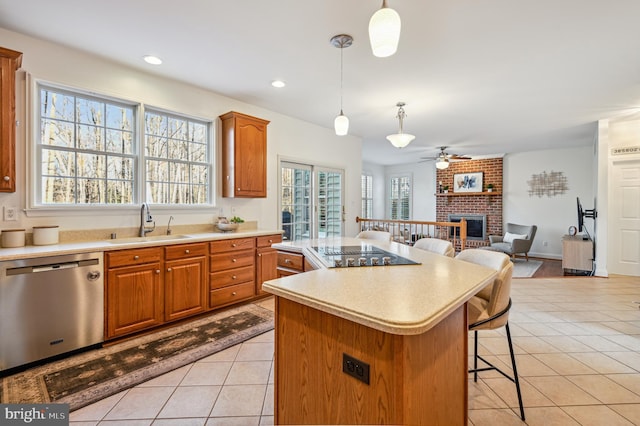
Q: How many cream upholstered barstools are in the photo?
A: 3